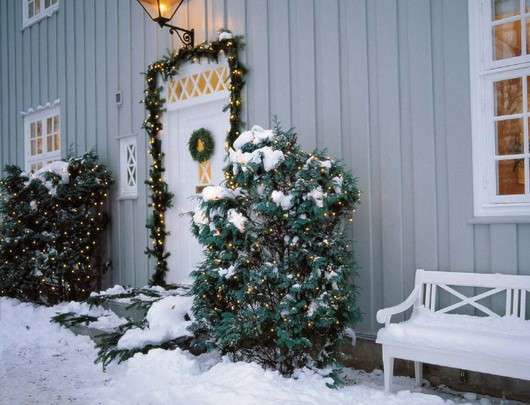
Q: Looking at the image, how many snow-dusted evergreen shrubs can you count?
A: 2